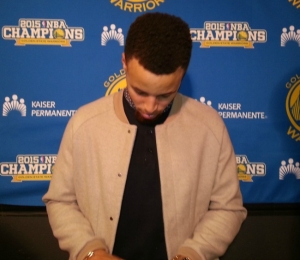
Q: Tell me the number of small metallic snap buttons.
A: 3